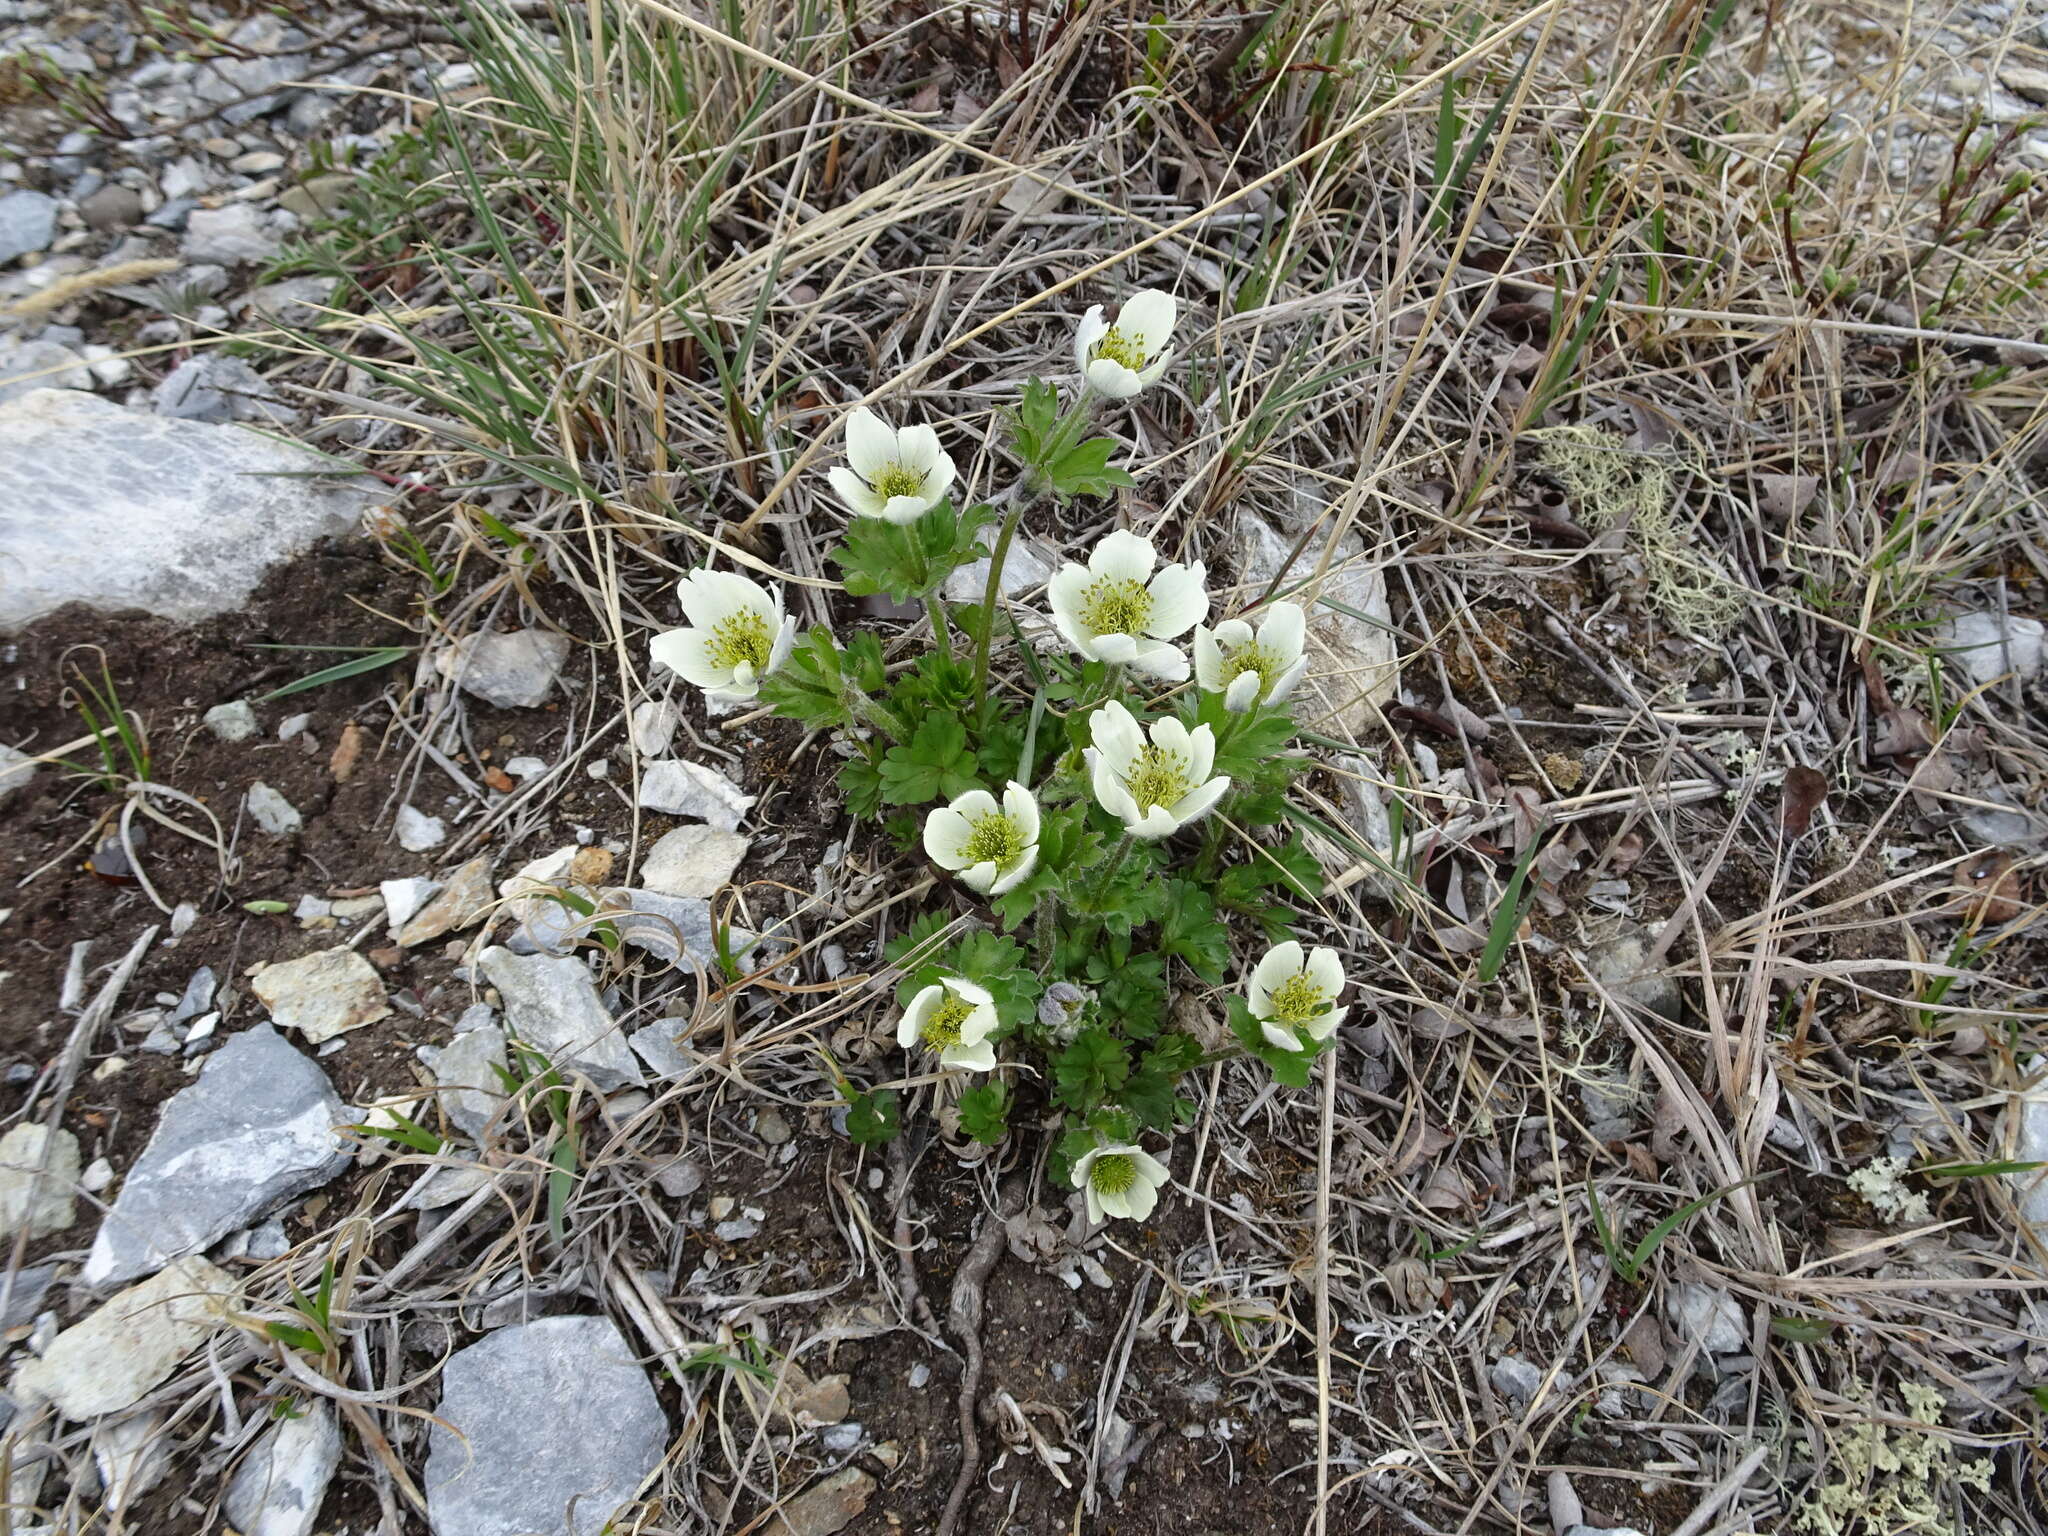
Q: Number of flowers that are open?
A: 10